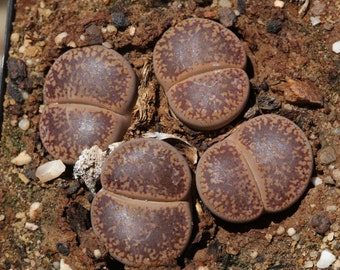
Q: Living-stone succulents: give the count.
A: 4